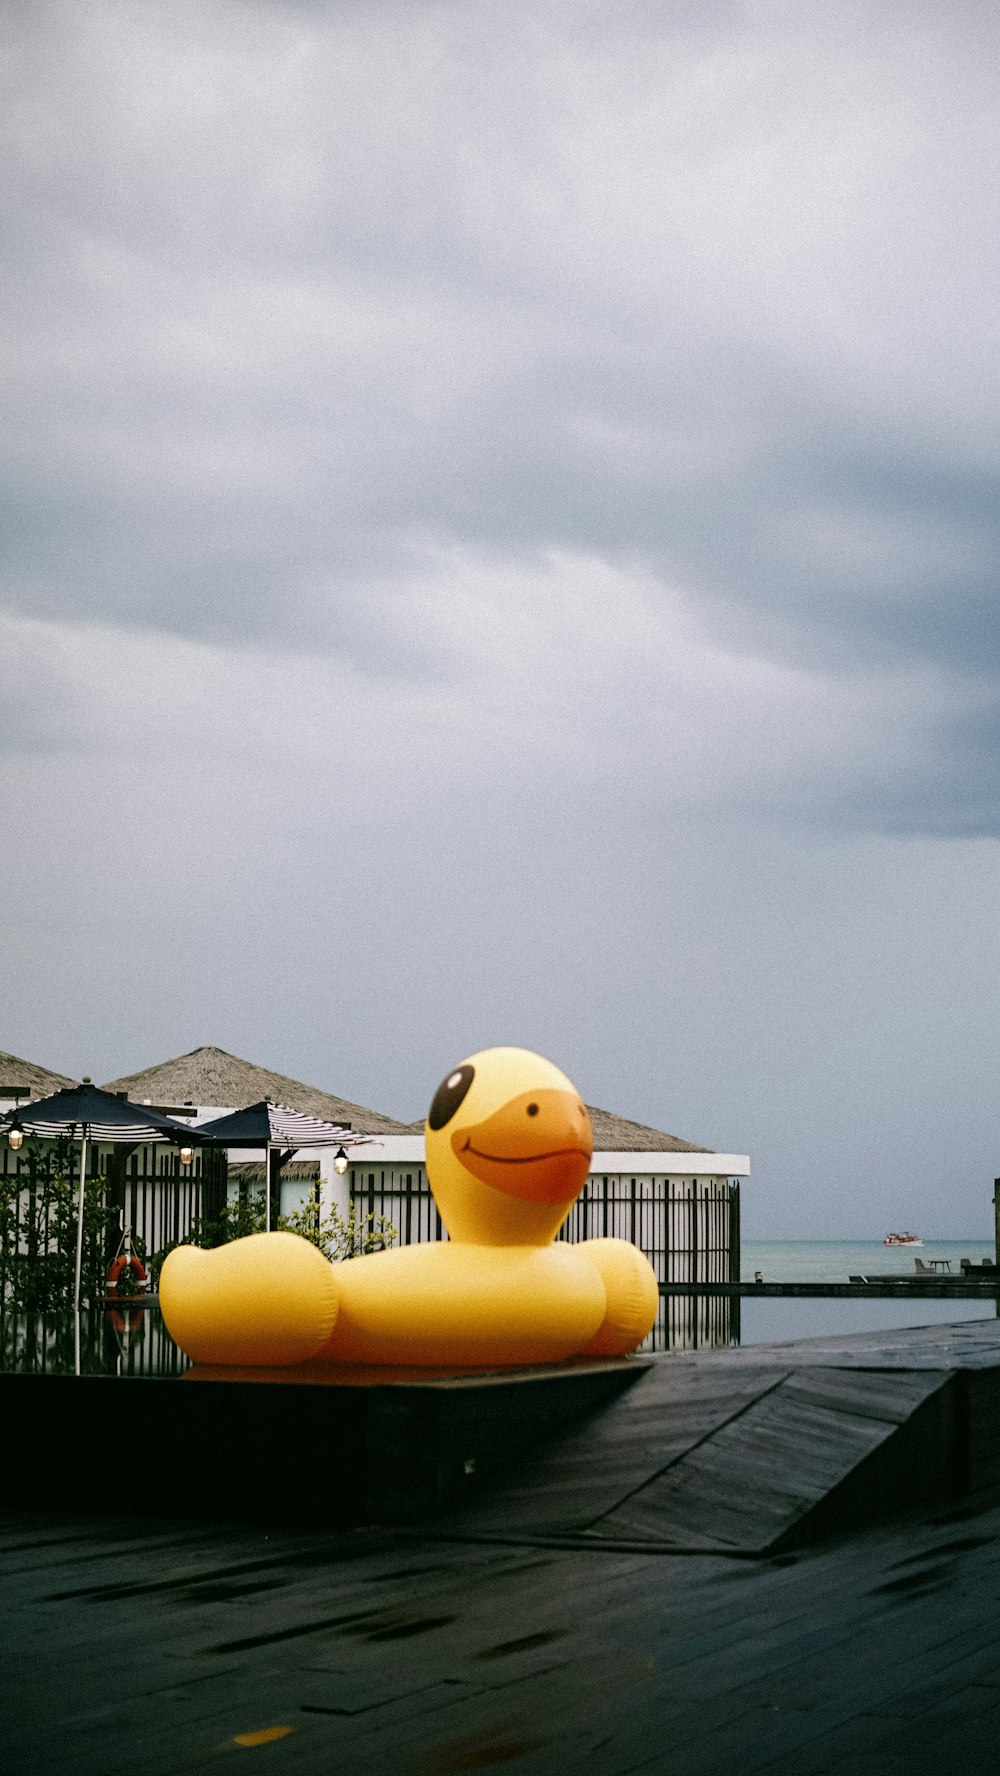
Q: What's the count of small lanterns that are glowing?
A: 3